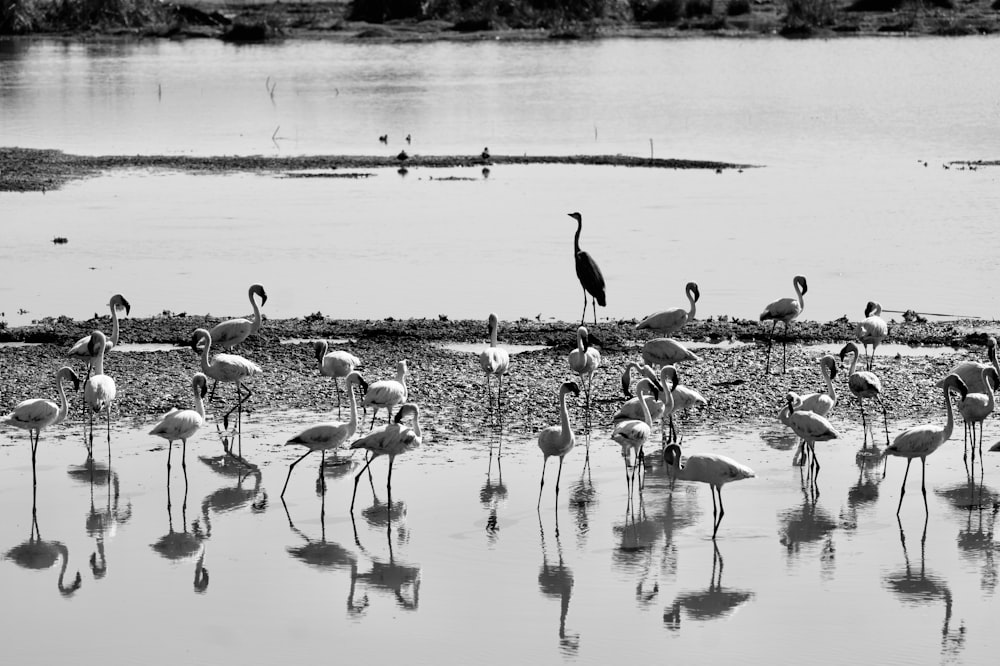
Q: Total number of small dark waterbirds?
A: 4